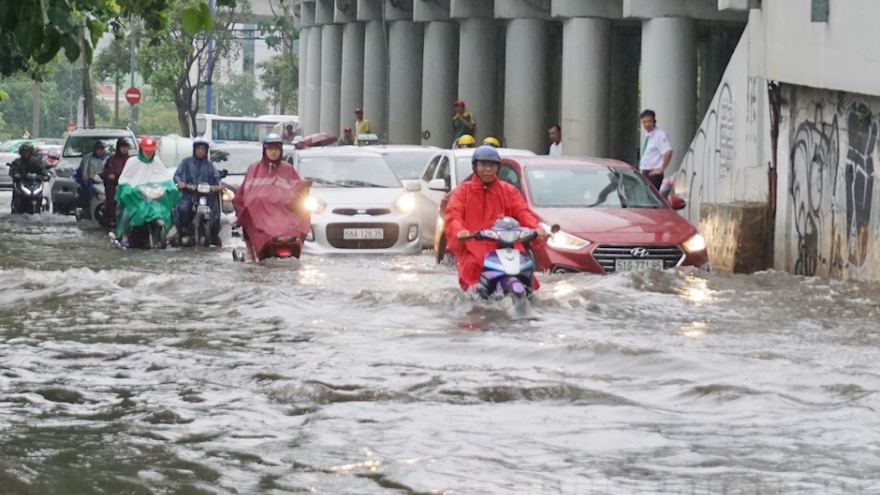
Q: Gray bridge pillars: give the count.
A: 11